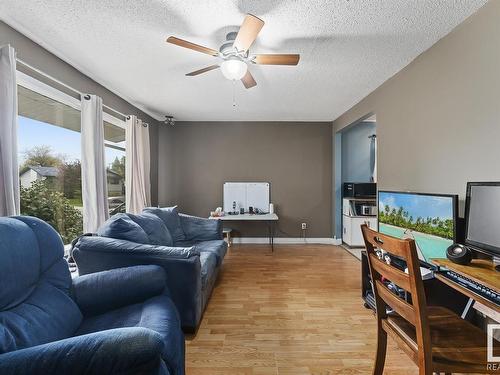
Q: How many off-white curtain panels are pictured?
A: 3